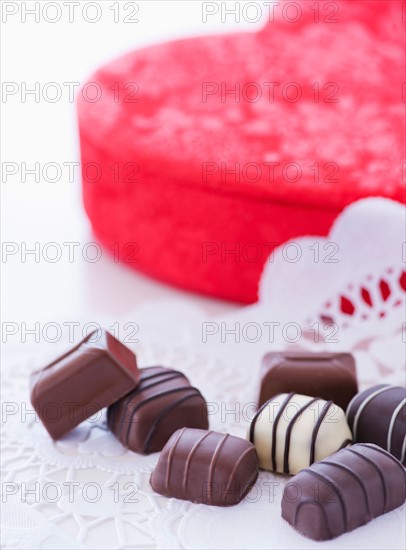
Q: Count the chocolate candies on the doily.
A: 7